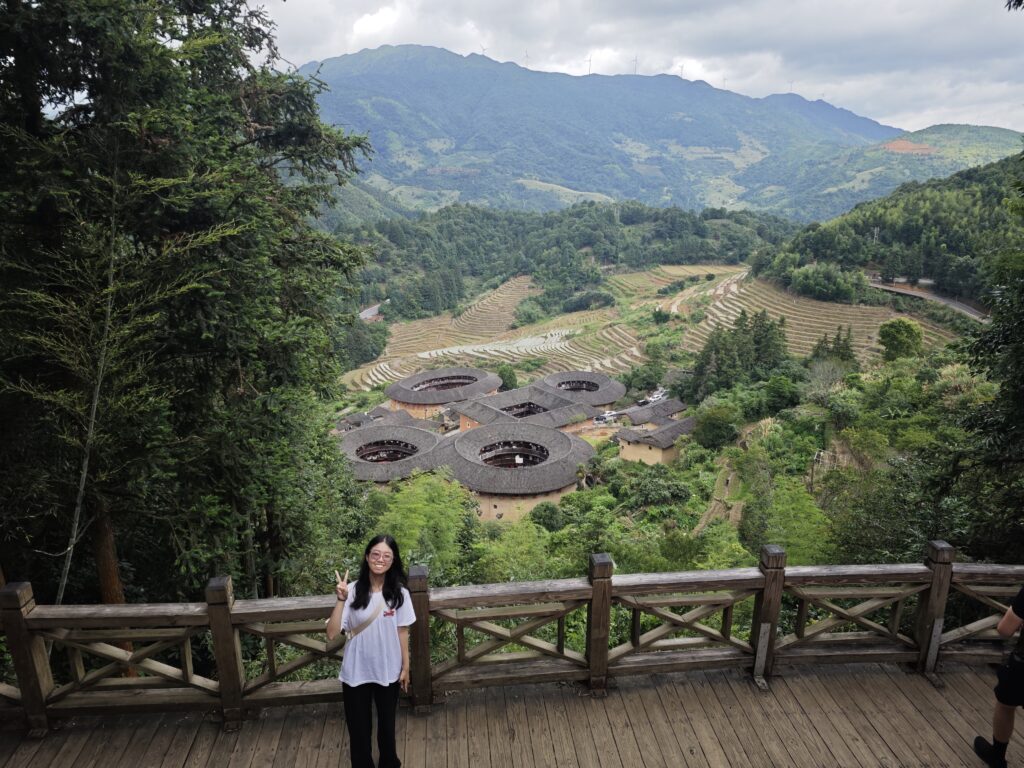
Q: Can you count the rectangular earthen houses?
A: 1